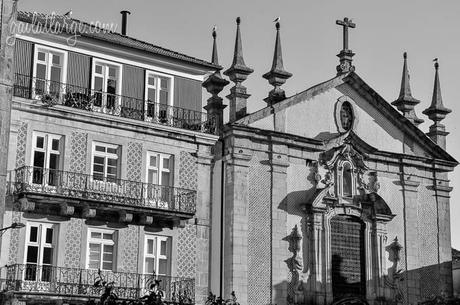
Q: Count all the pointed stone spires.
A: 5